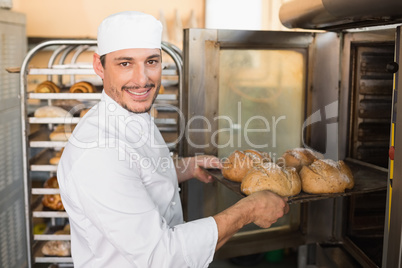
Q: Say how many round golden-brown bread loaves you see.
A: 4